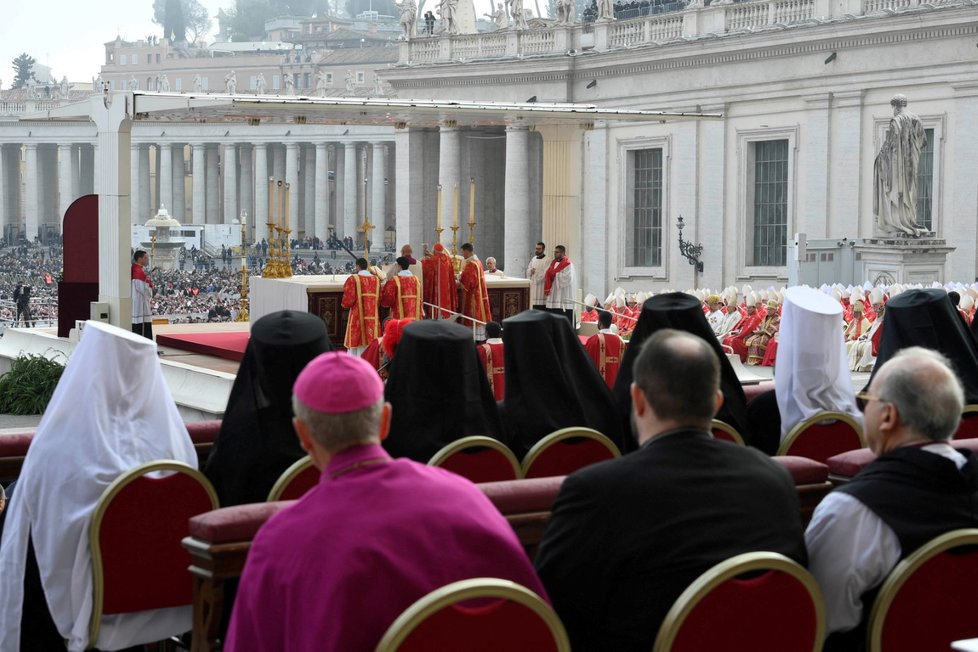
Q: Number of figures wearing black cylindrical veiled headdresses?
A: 5